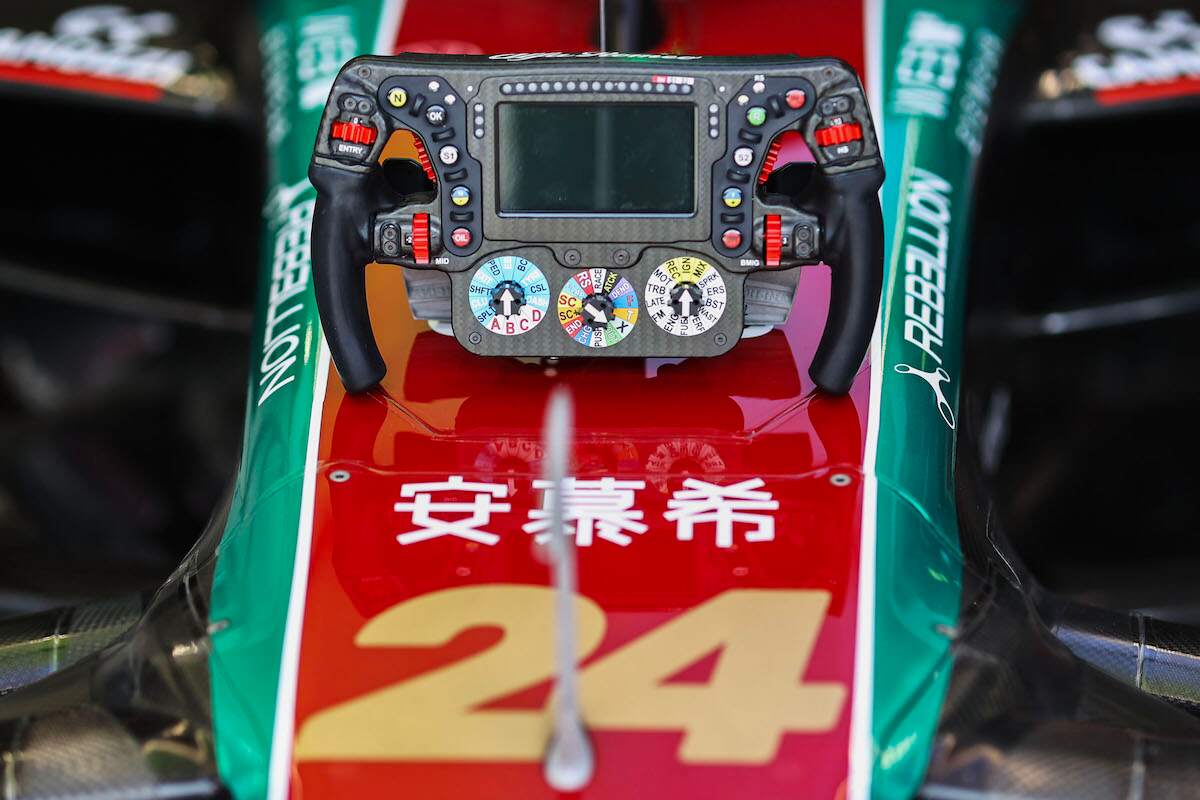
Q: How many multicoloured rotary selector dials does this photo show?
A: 3